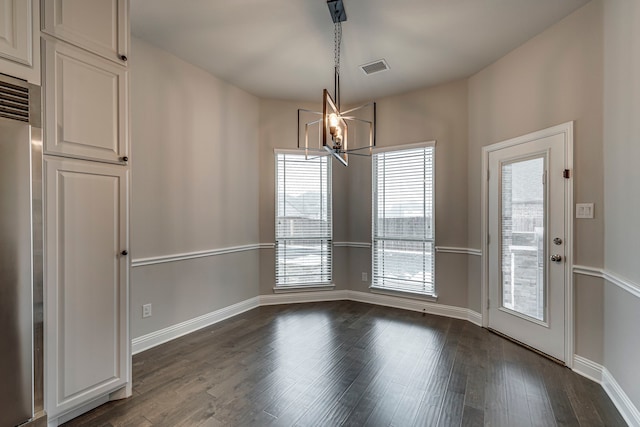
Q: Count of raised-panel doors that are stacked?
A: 3